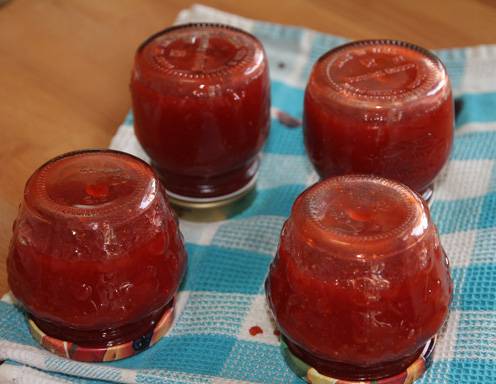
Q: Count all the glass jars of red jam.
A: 4